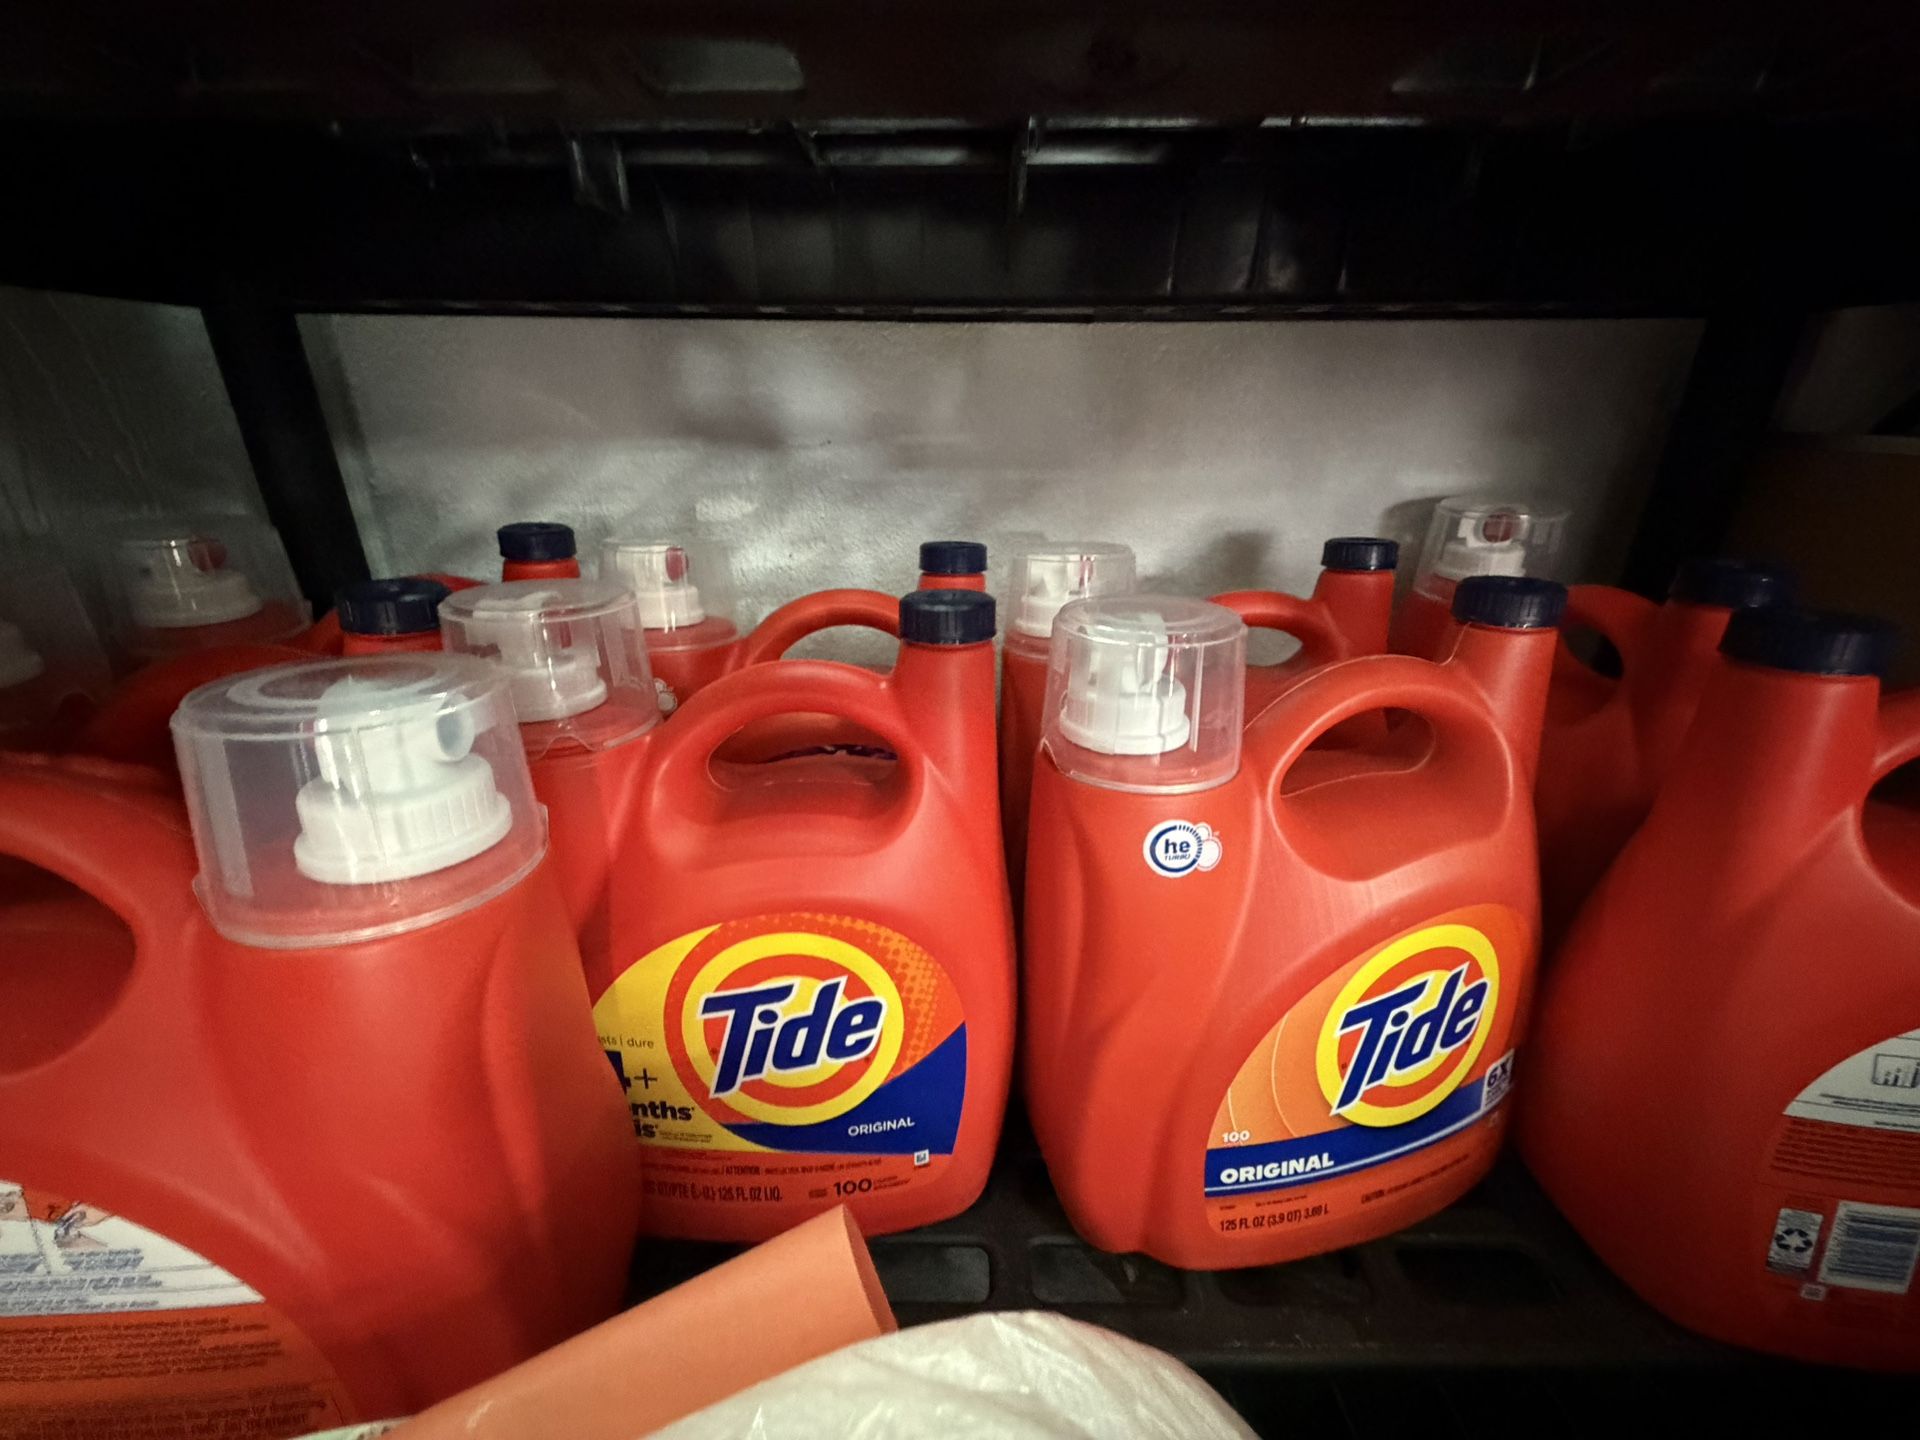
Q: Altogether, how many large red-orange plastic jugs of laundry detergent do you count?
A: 9